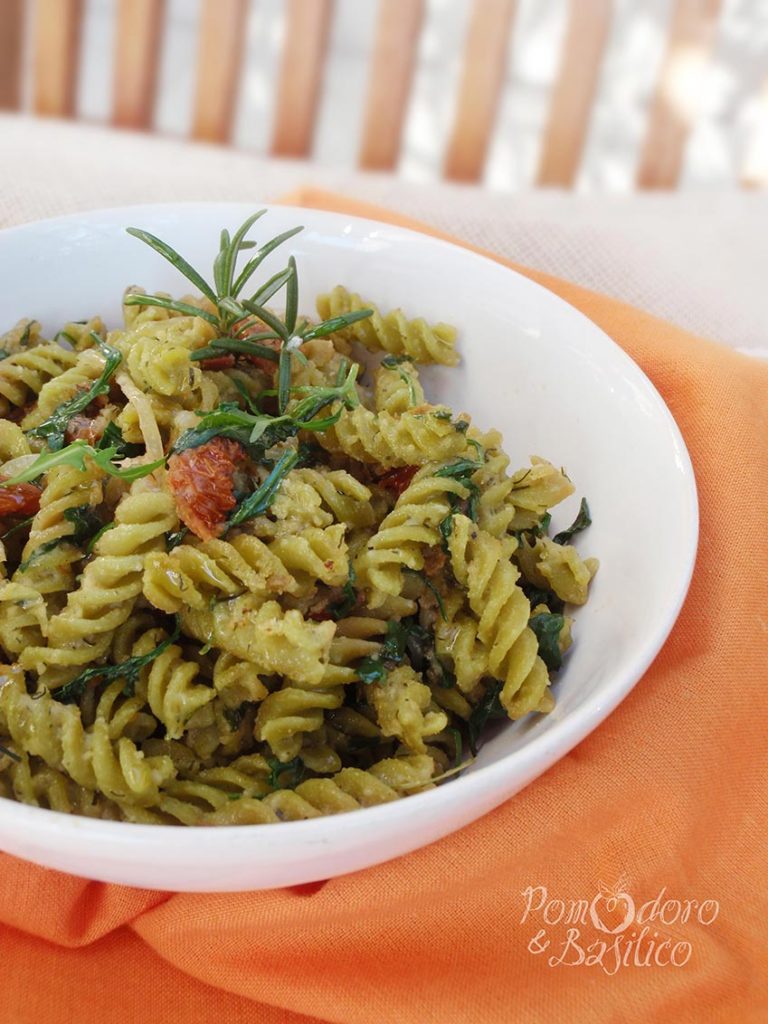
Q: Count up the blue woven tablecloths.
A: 0